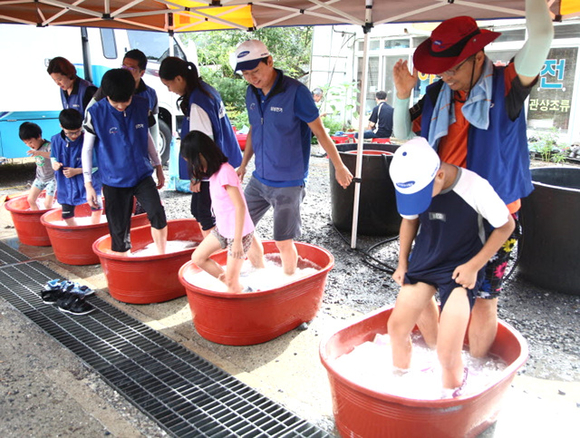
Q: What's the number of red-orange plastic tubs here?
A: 5